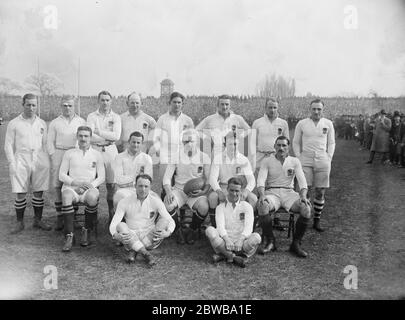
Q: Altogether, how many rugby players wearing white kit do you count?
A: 15